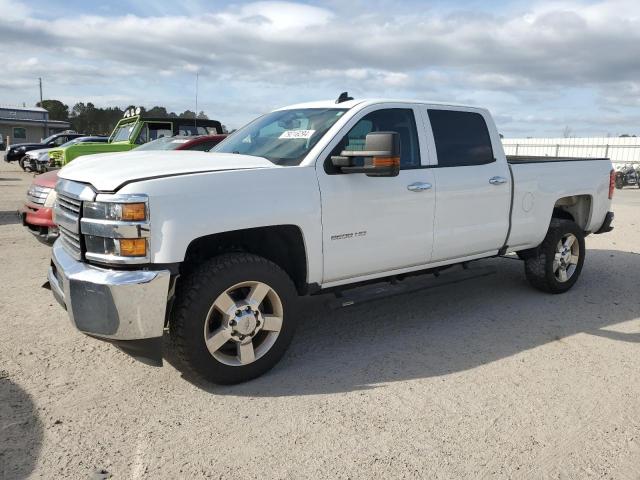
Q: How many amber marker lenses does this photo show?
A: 3